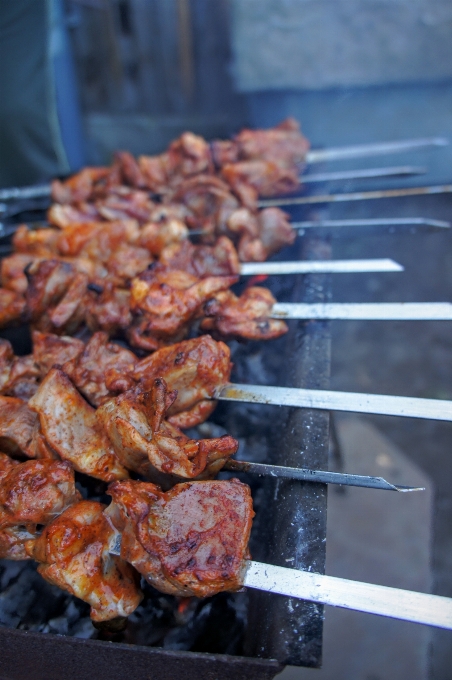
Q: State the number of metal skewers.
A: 9